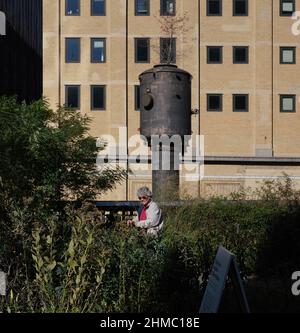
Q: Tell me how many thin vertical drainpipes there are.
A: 4